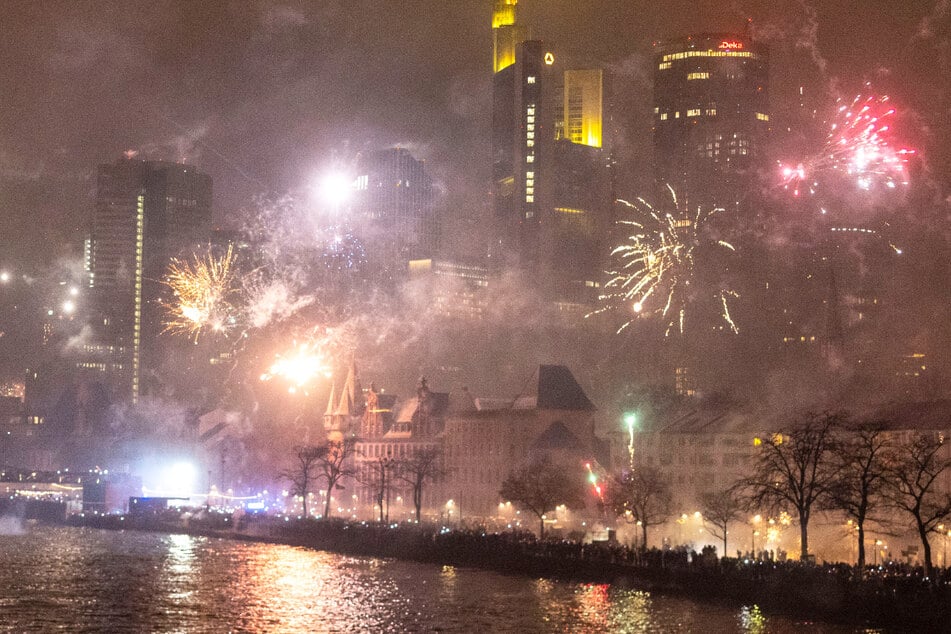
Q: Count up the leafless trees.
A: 10